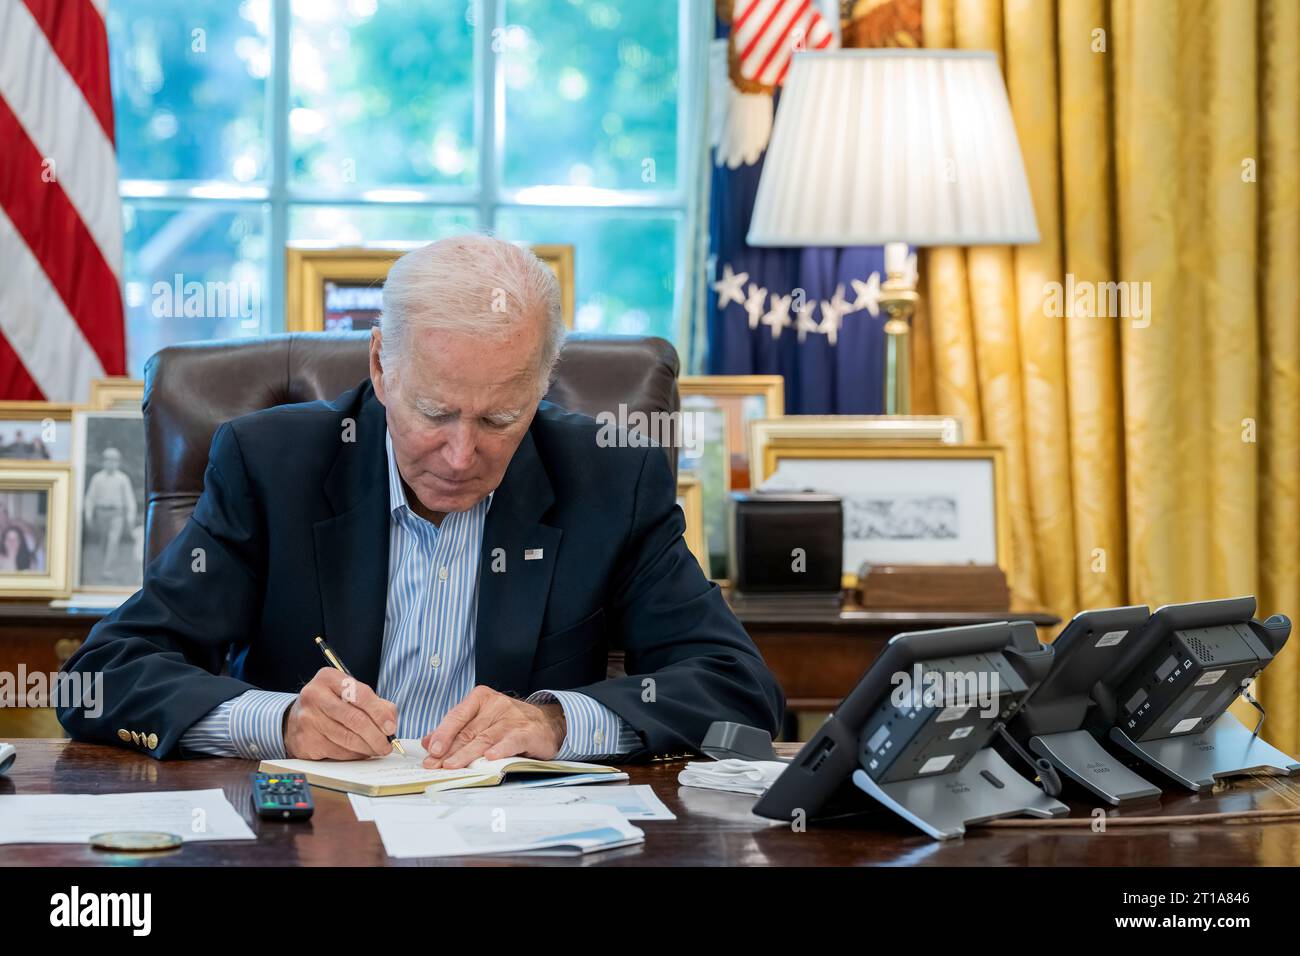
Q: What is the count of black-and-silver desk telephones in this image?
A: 3